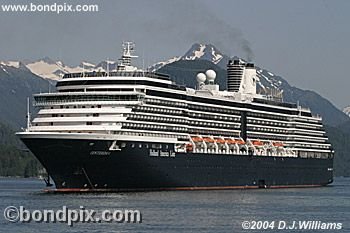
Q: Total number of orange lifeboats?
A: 7